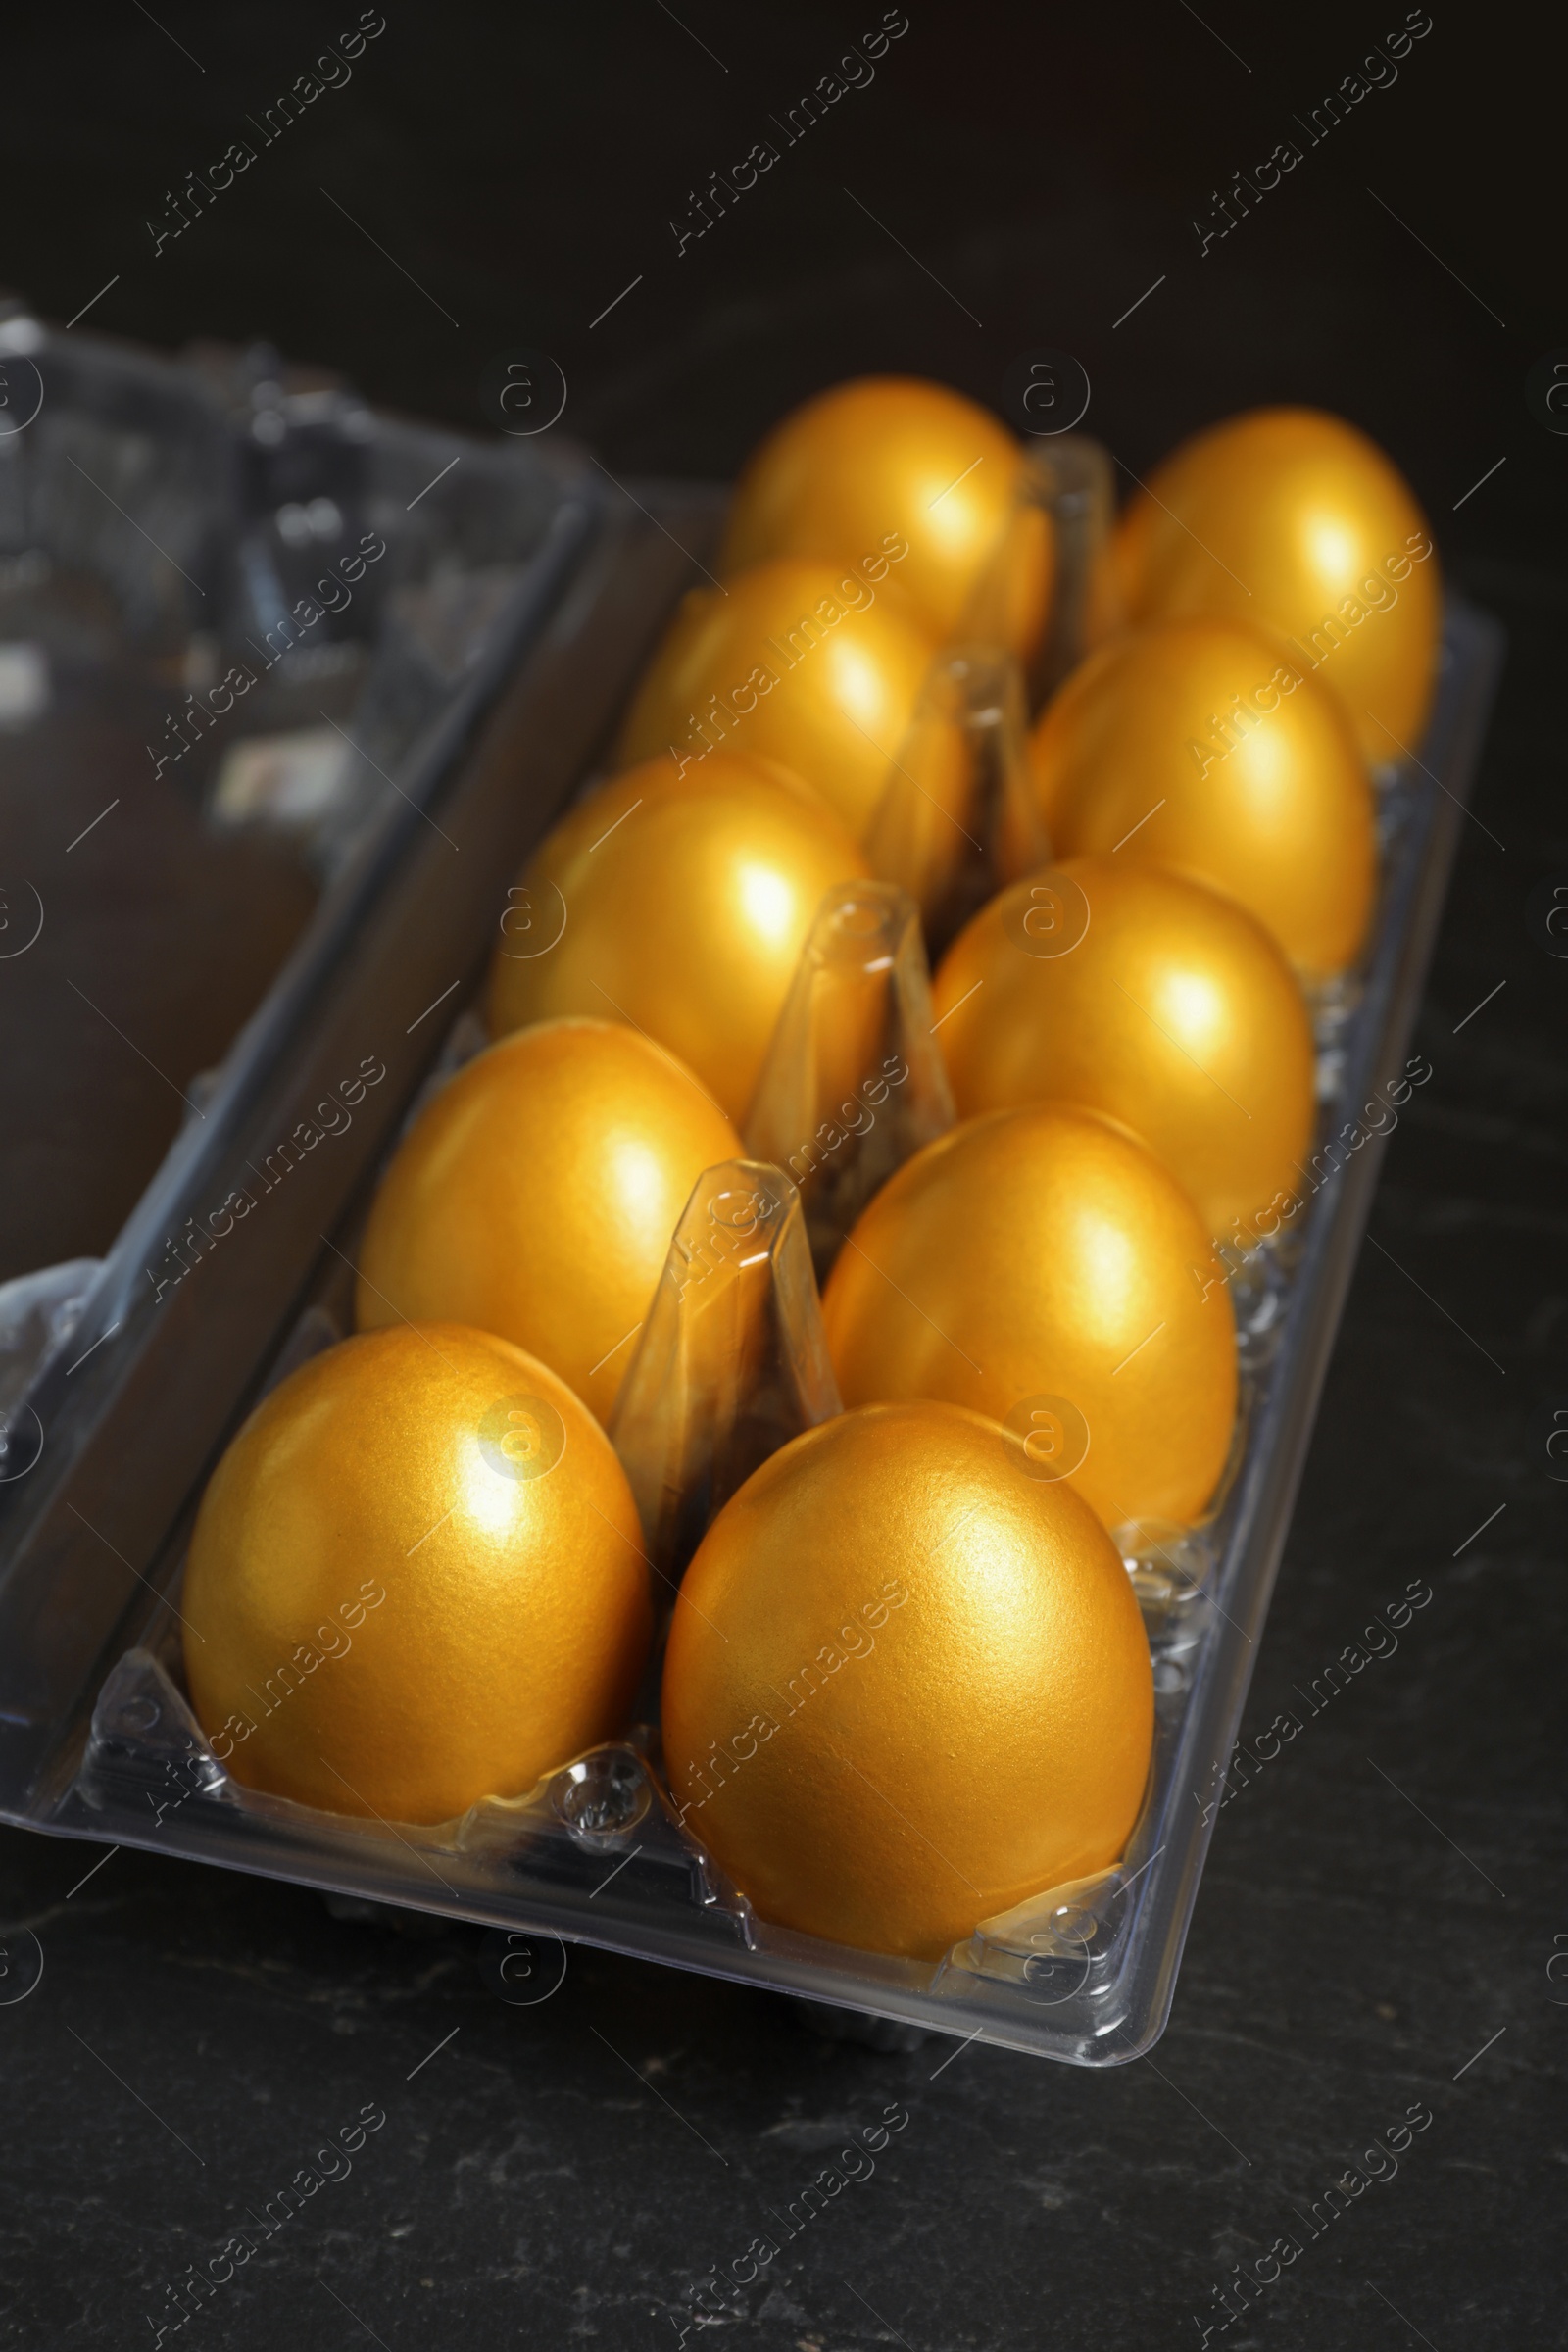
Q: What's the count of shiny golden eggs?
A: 10